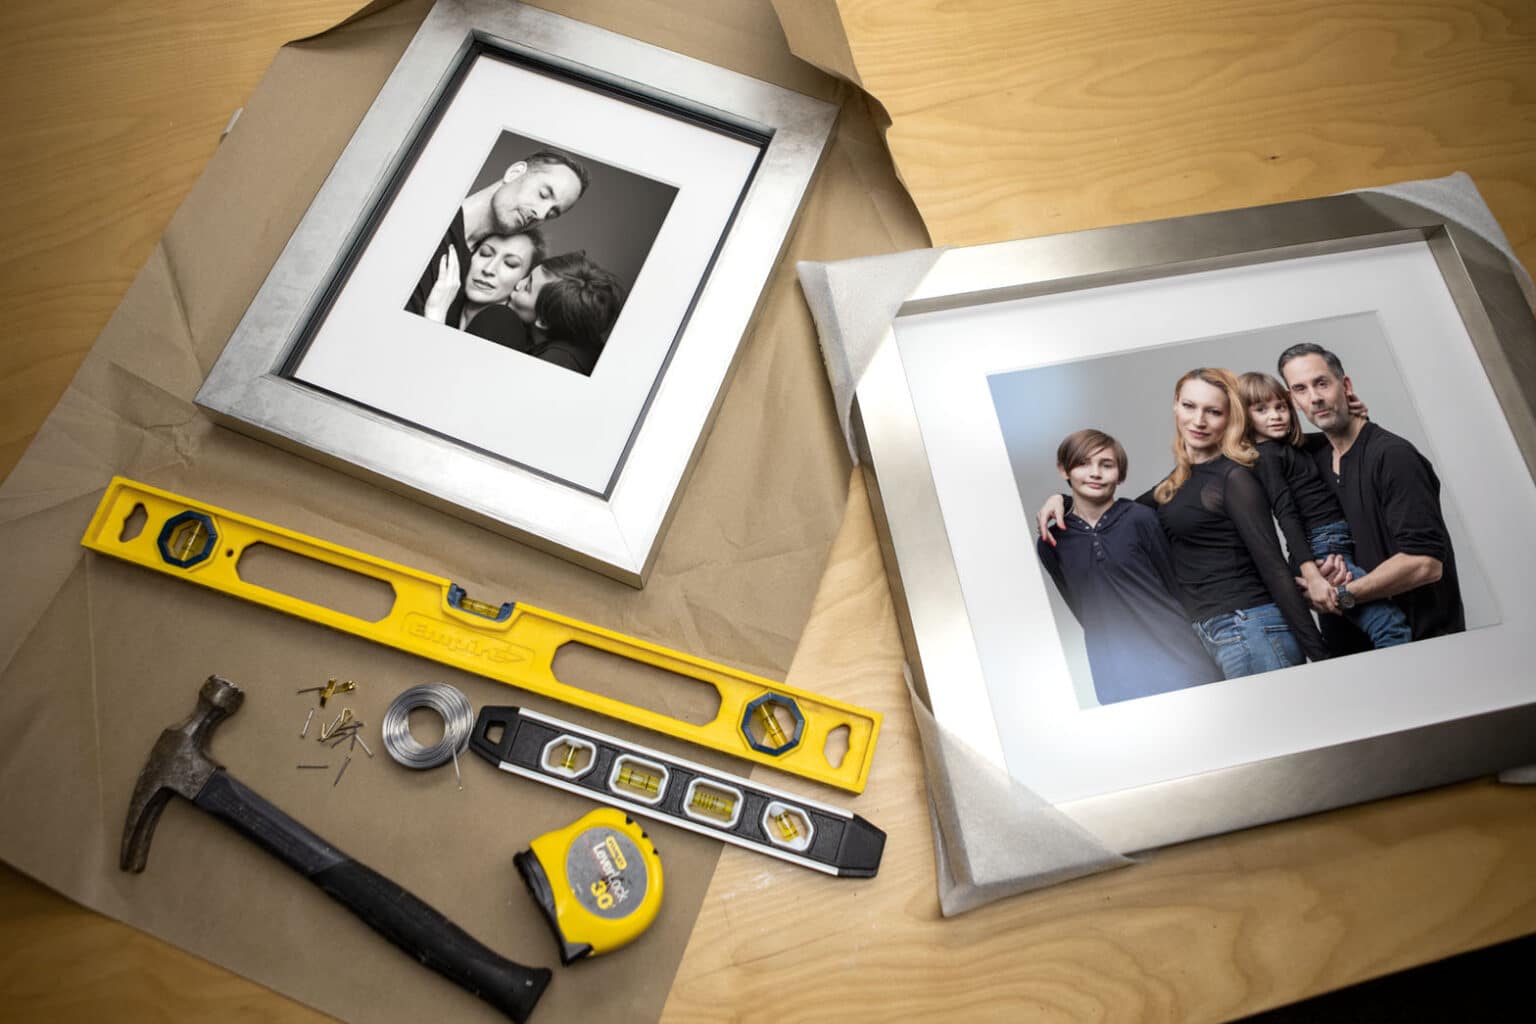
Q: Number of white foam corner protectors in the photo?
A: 3